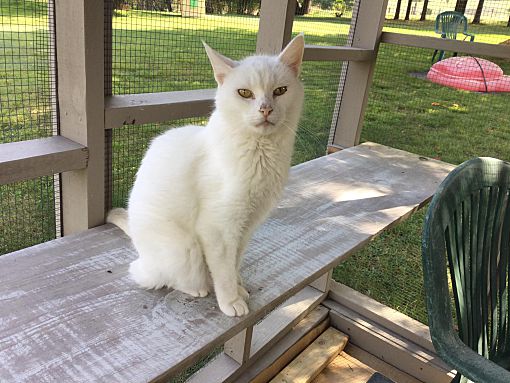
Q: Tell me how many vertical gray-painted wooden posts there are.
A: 3